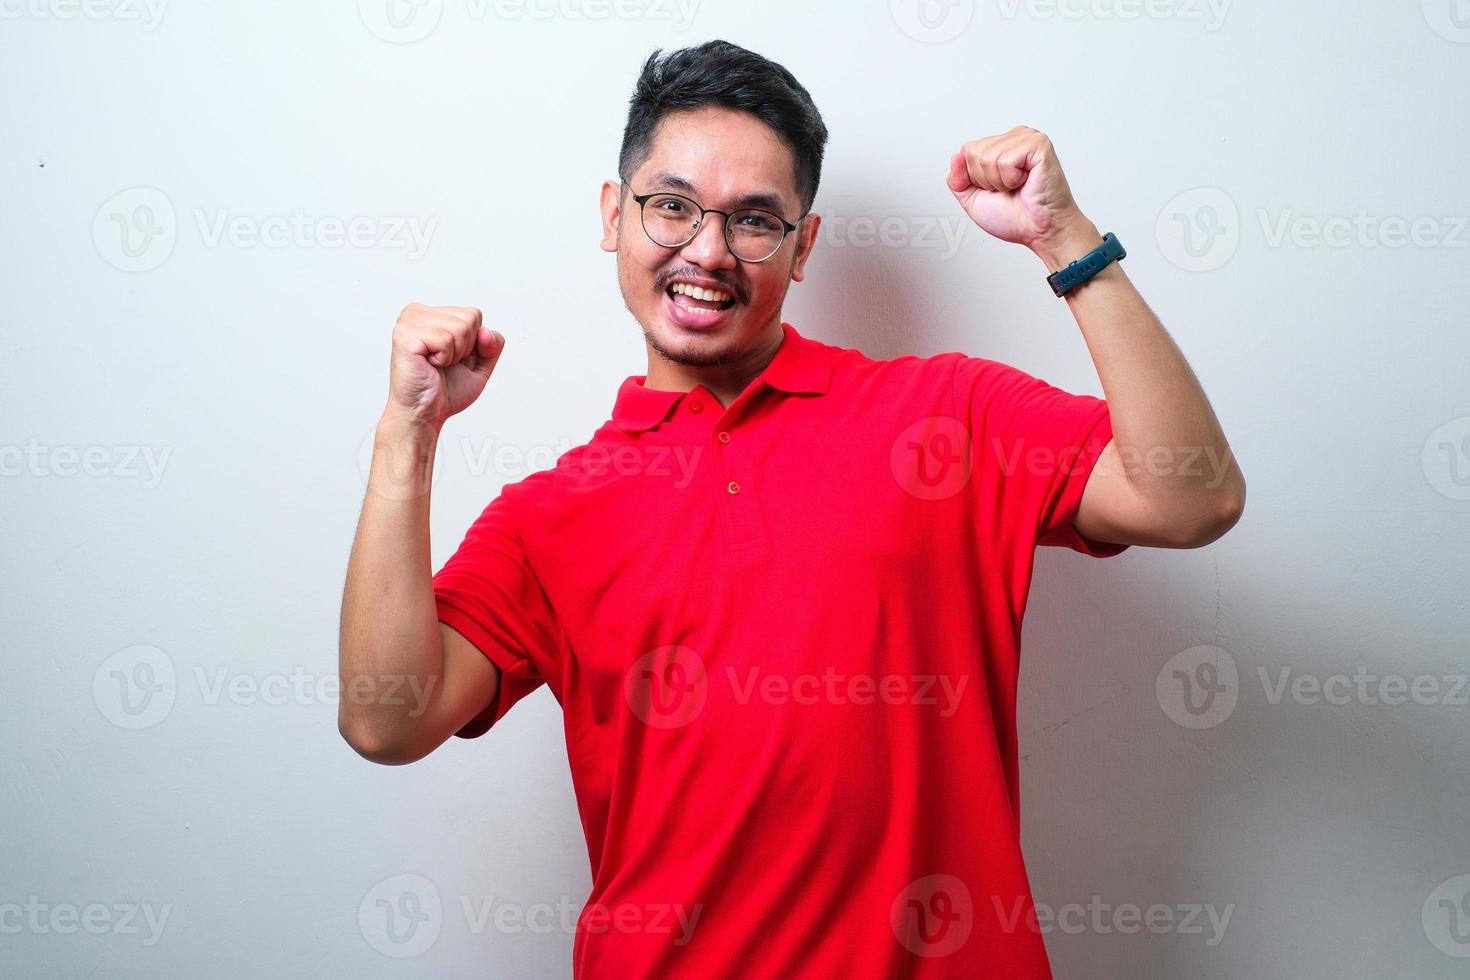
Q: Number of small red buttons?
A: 3